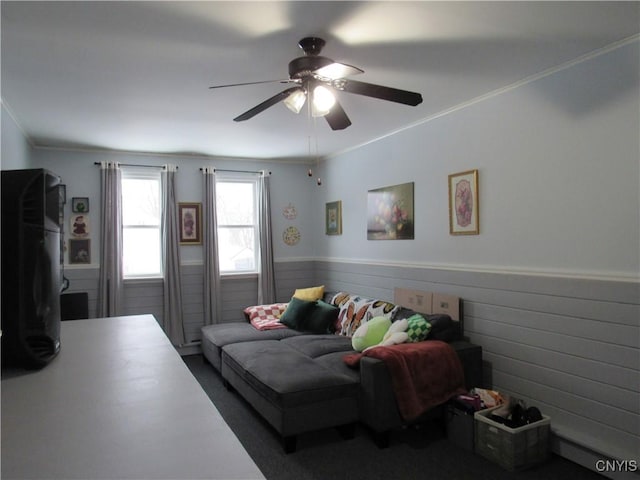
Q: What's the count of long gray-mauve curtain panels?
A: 4